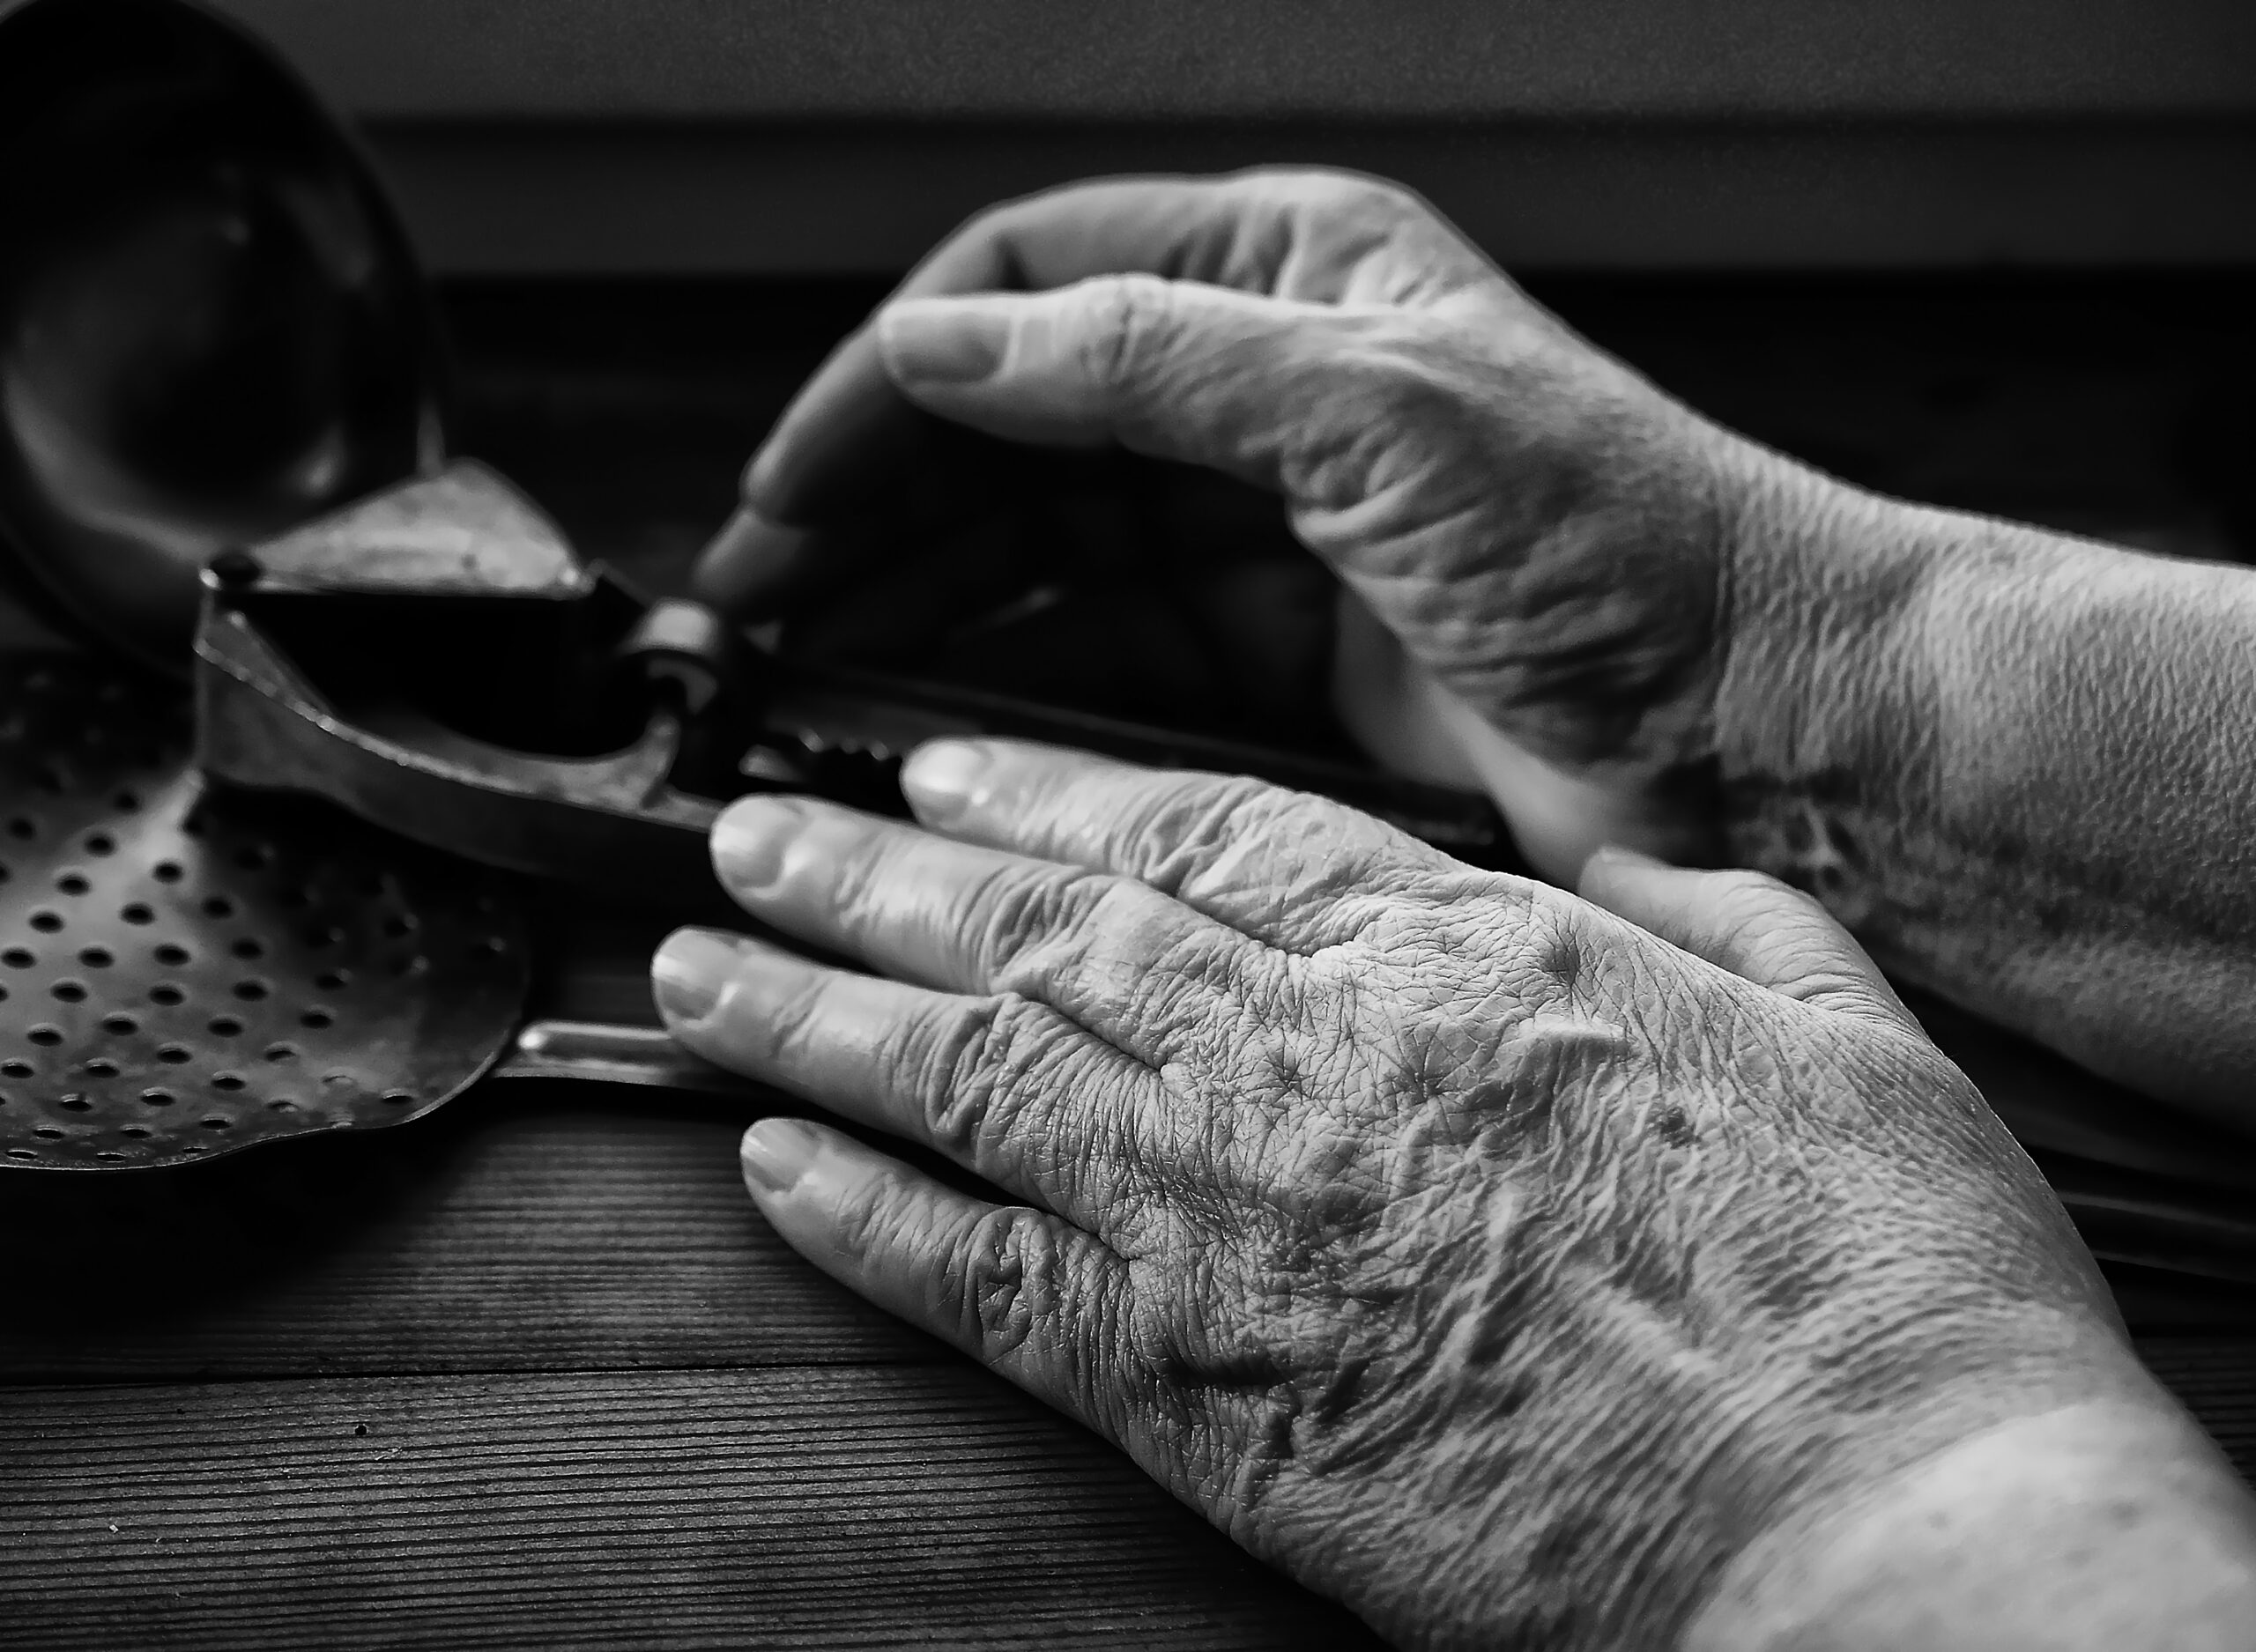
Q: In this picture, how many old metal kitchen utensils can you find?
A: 3